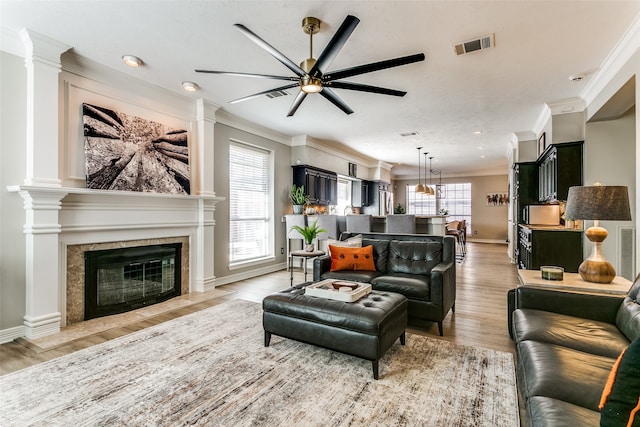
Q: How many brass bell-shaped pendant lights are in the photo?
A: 3